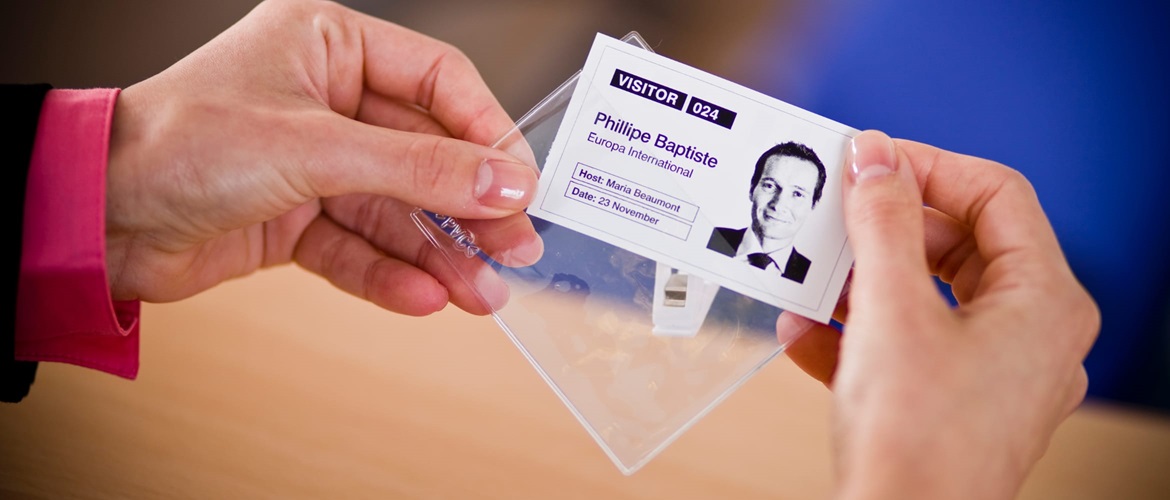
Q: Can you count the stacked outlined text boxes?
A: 2